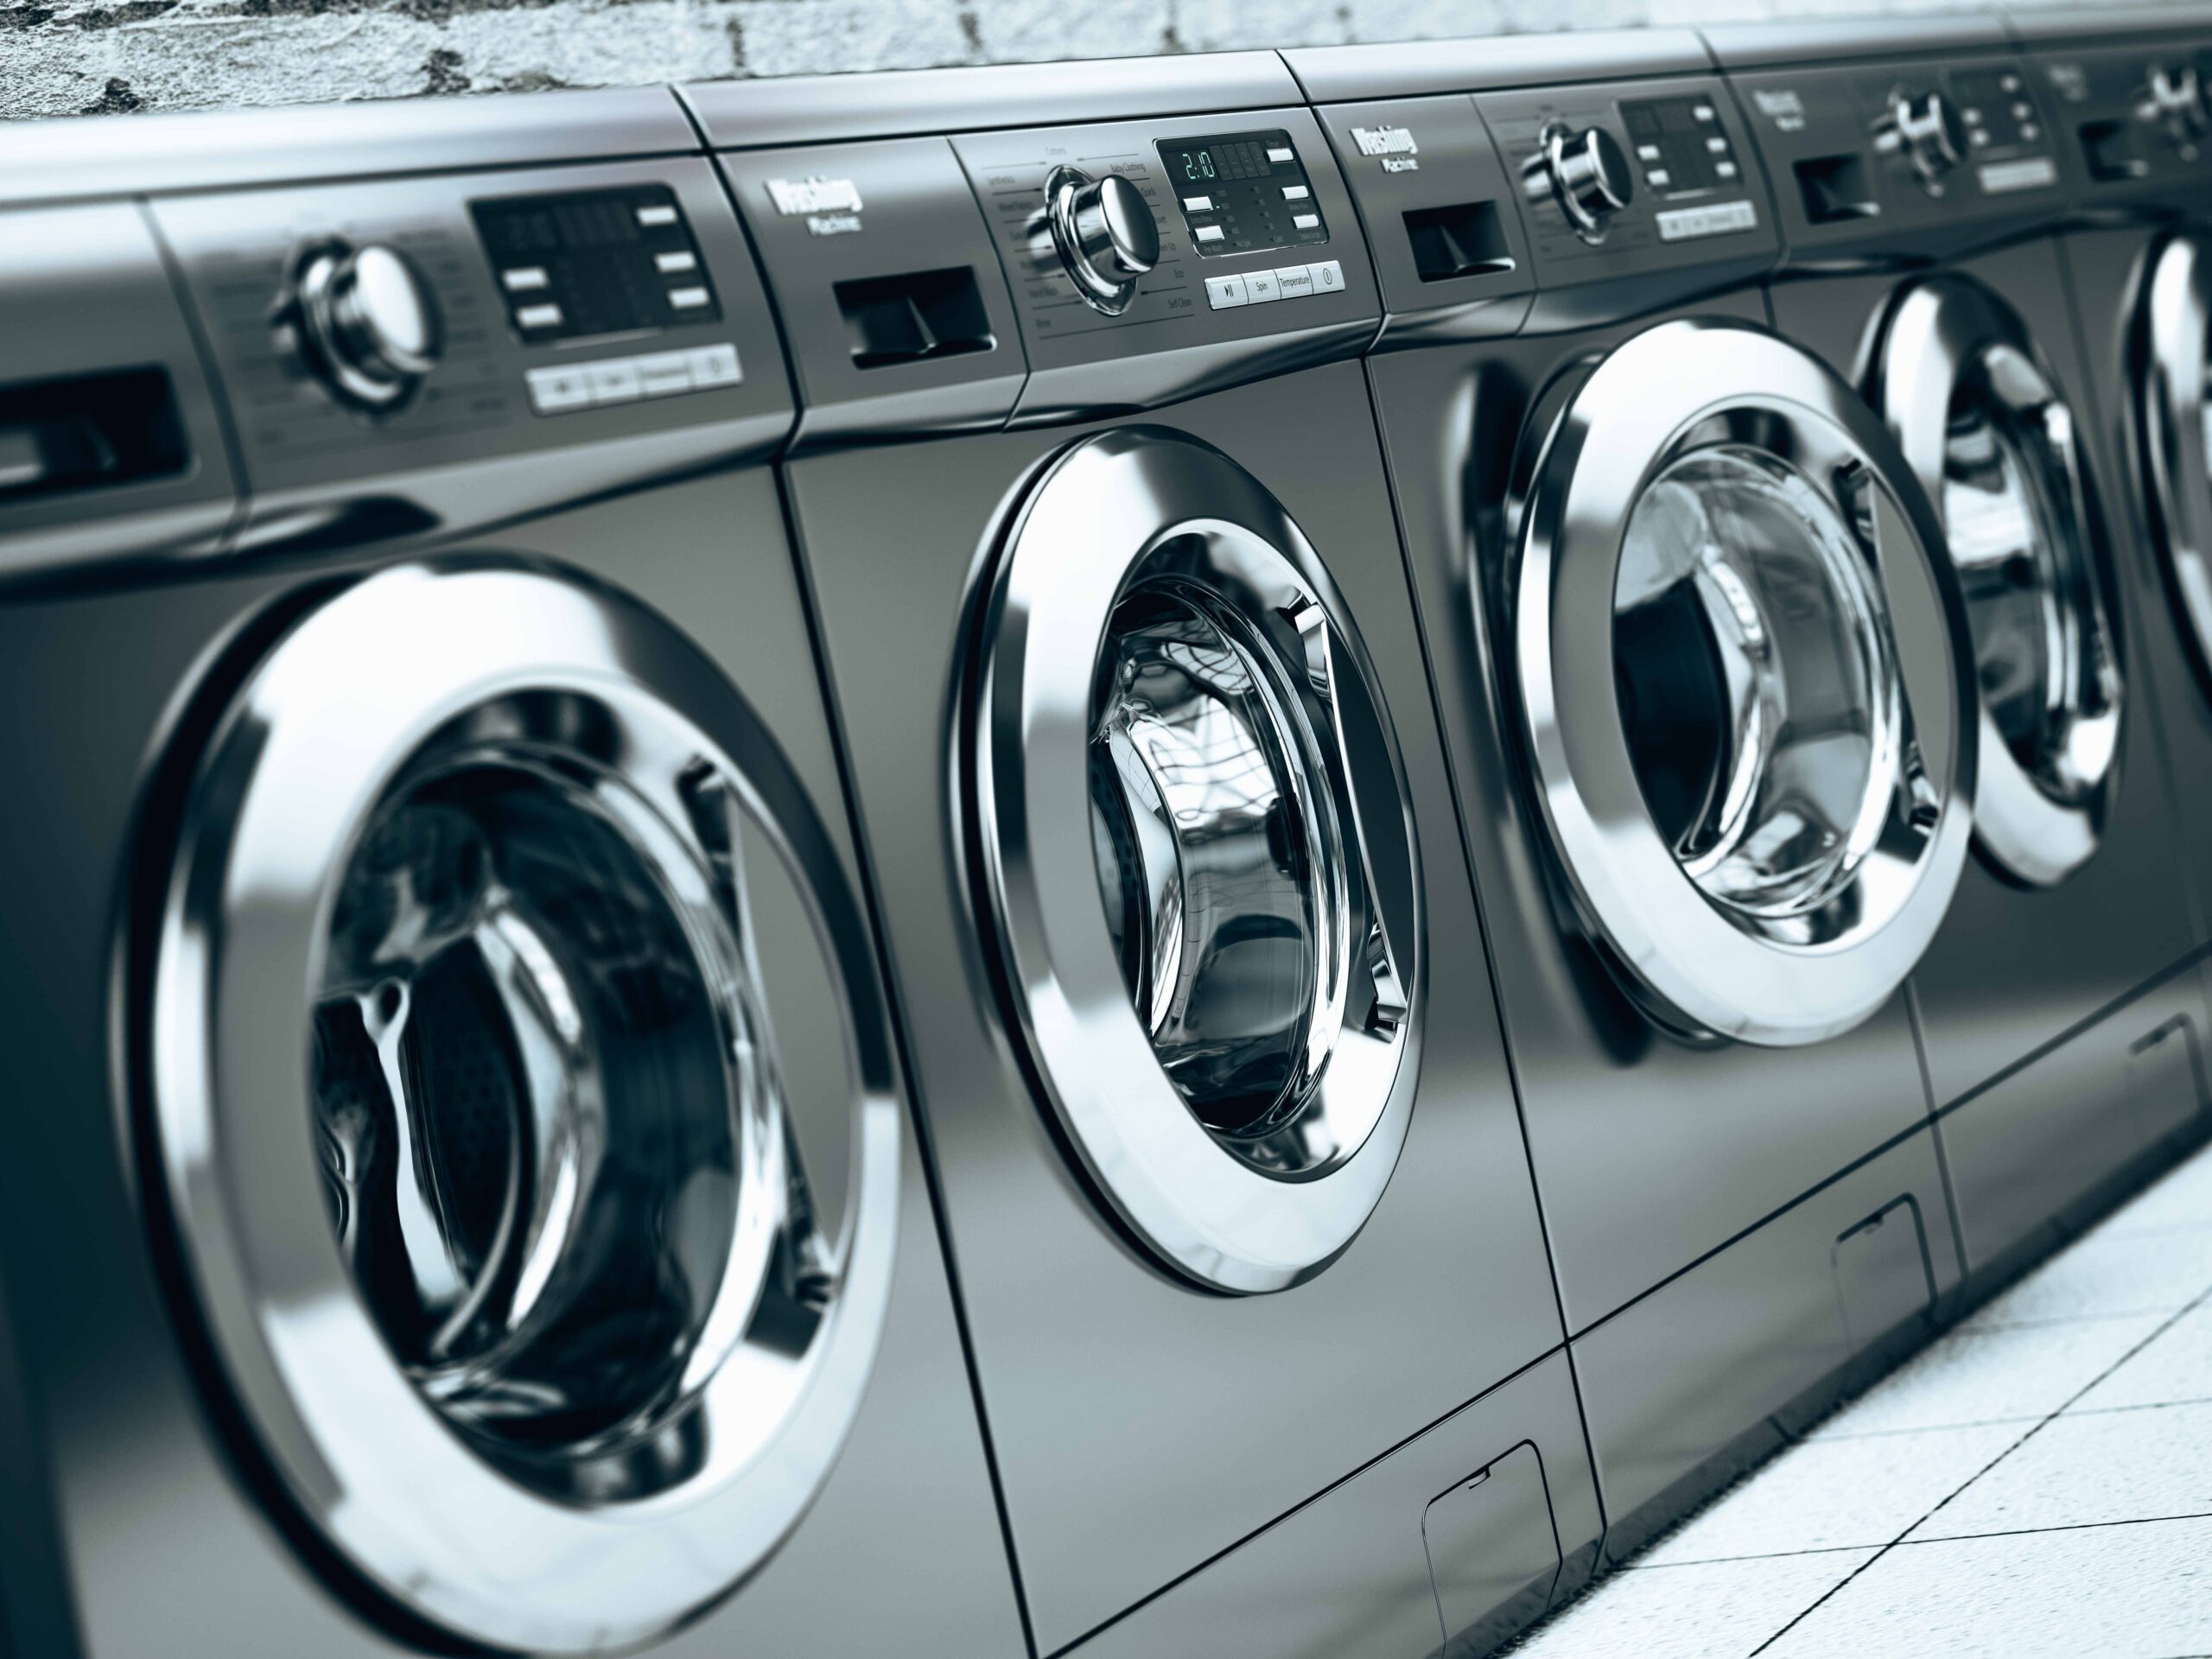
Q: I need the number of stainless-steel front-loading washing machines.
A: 5